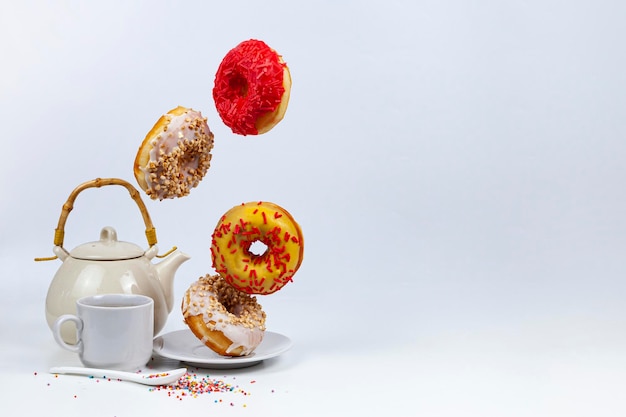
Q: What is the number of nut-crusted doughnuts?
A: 2